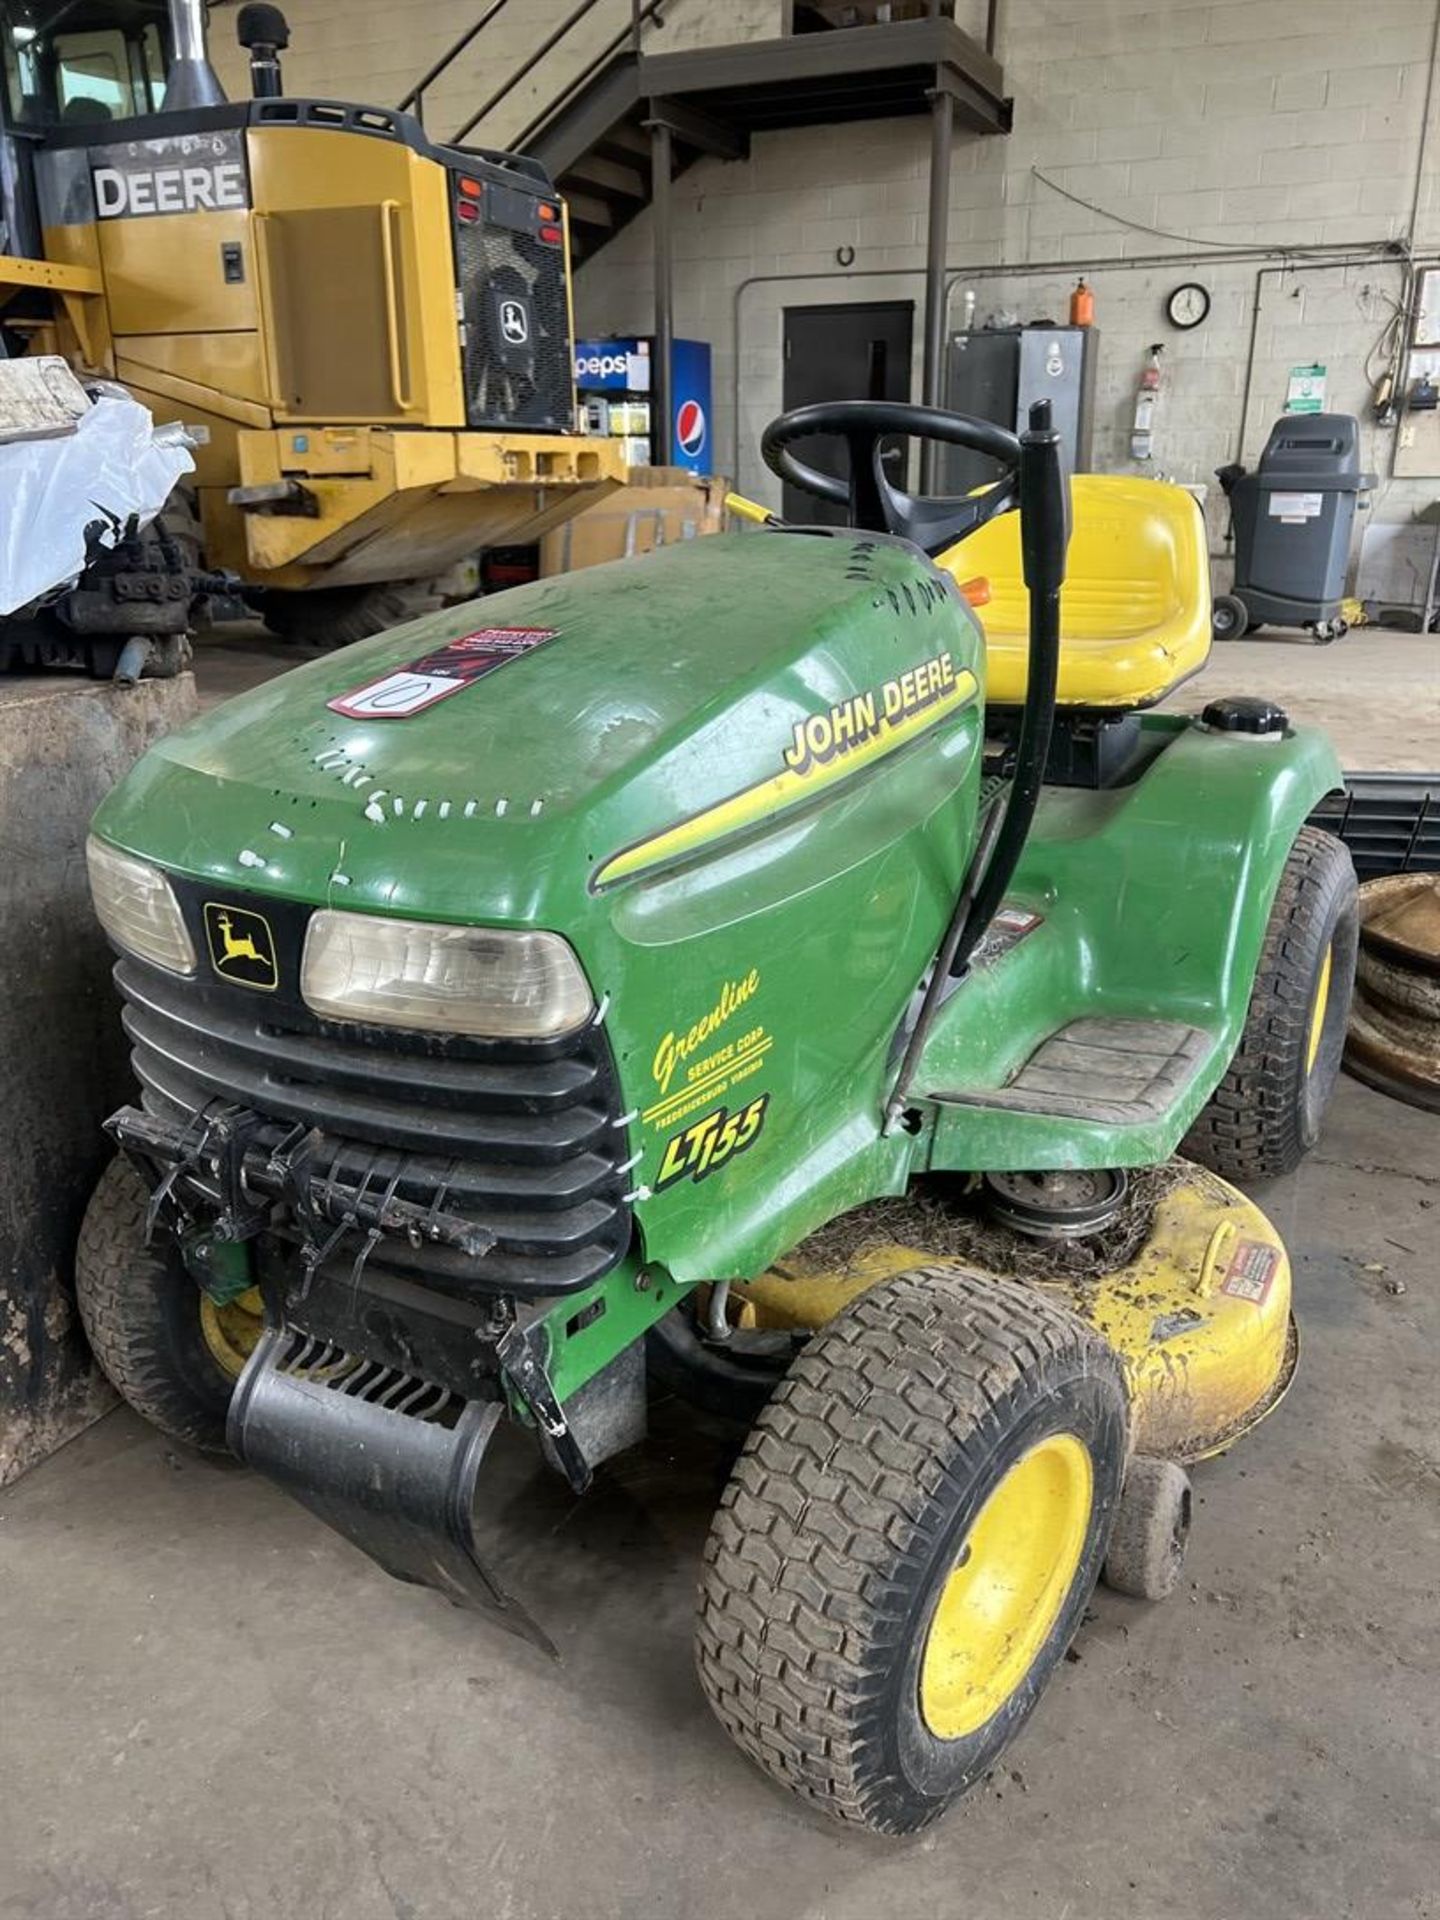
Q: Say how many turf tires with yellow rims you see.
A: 3